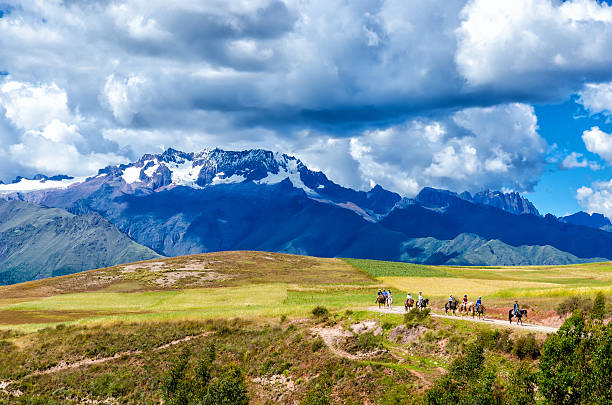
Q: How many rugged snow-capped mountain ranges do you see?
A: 1